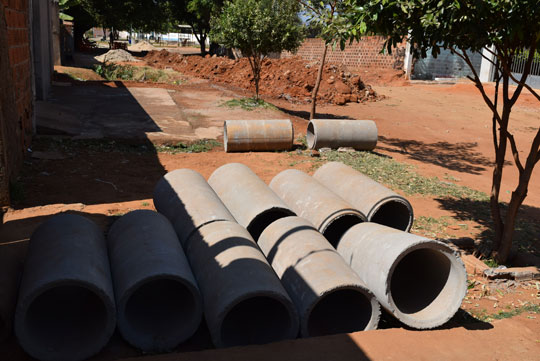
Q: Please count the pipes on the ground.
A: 11